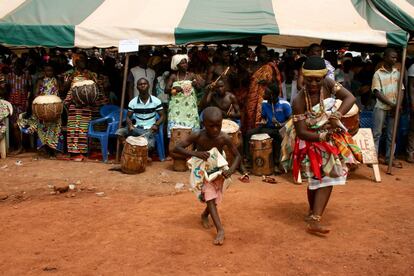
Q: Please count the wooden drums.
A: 7